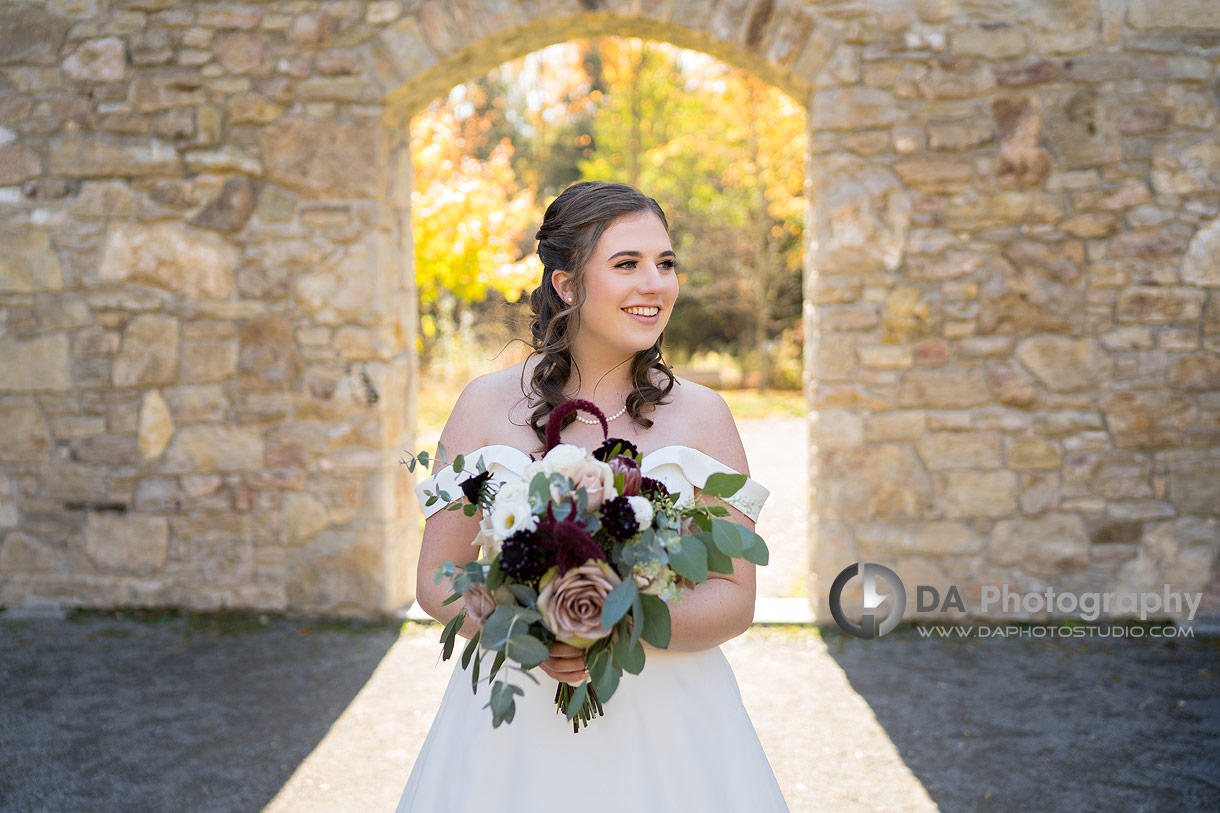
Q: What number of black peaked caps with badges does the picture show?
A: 0